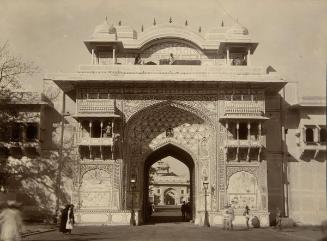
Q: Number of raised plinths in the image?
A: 2